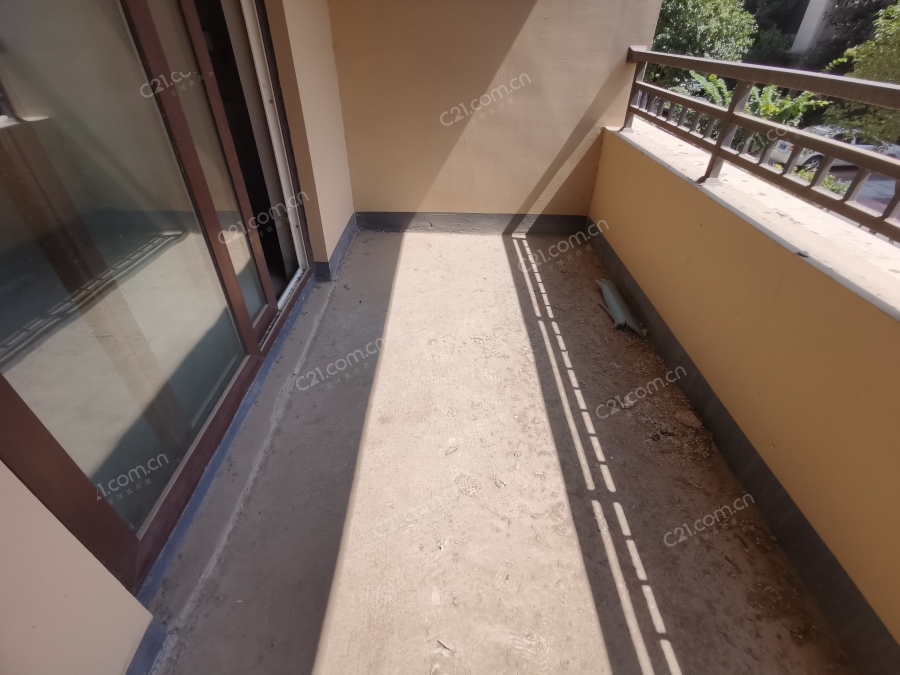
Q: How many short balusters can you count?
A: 13